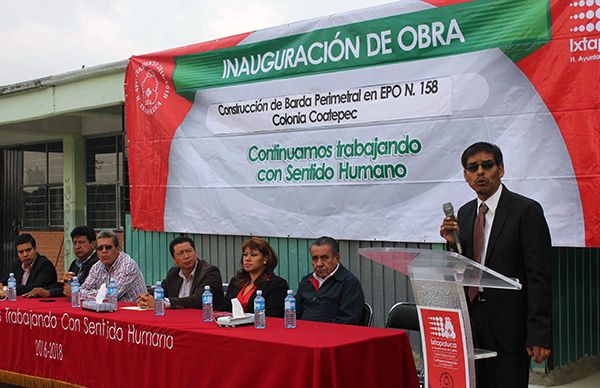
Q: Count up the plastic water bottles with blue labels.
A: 7